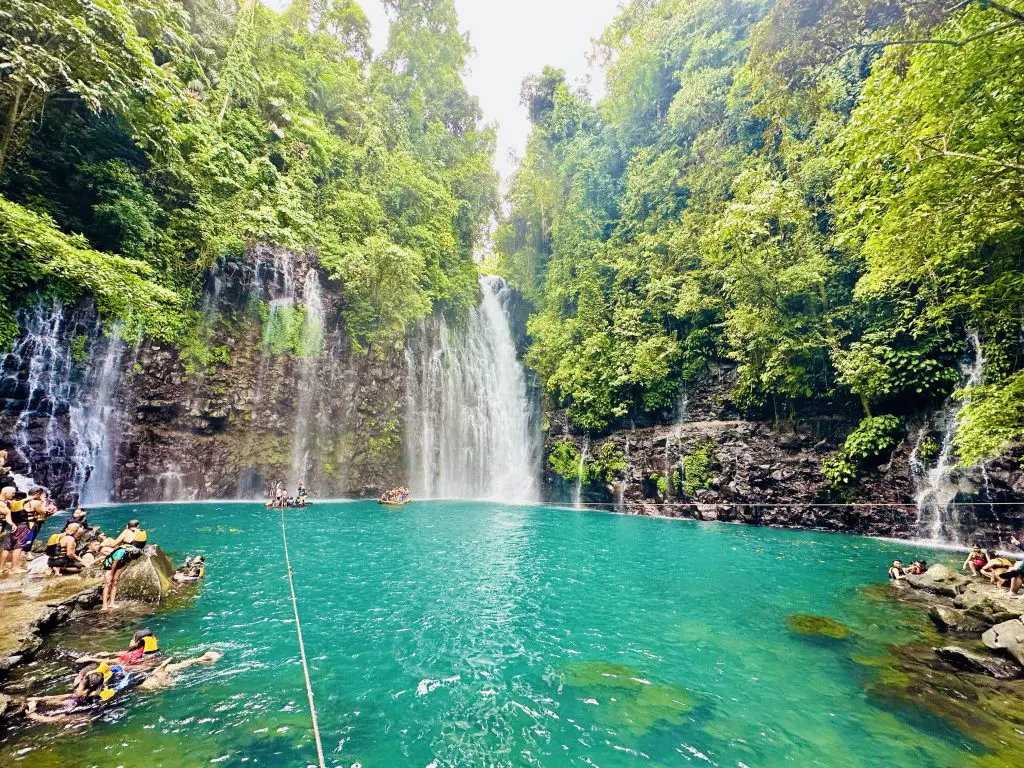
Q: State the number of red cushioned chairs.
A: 0